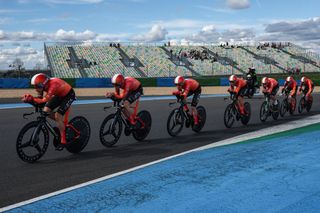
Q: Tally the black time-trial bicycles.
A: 7